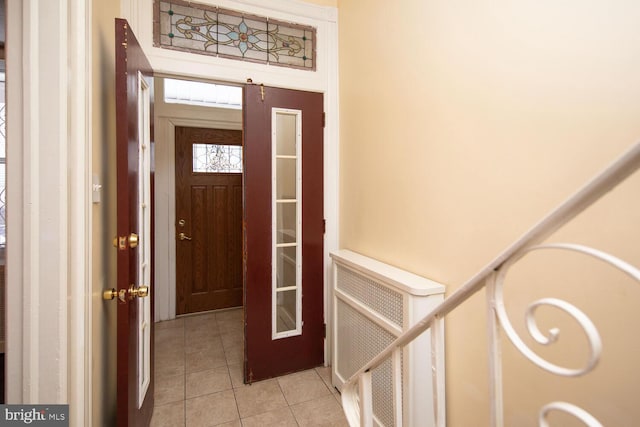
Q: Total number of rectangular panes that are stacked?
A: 5